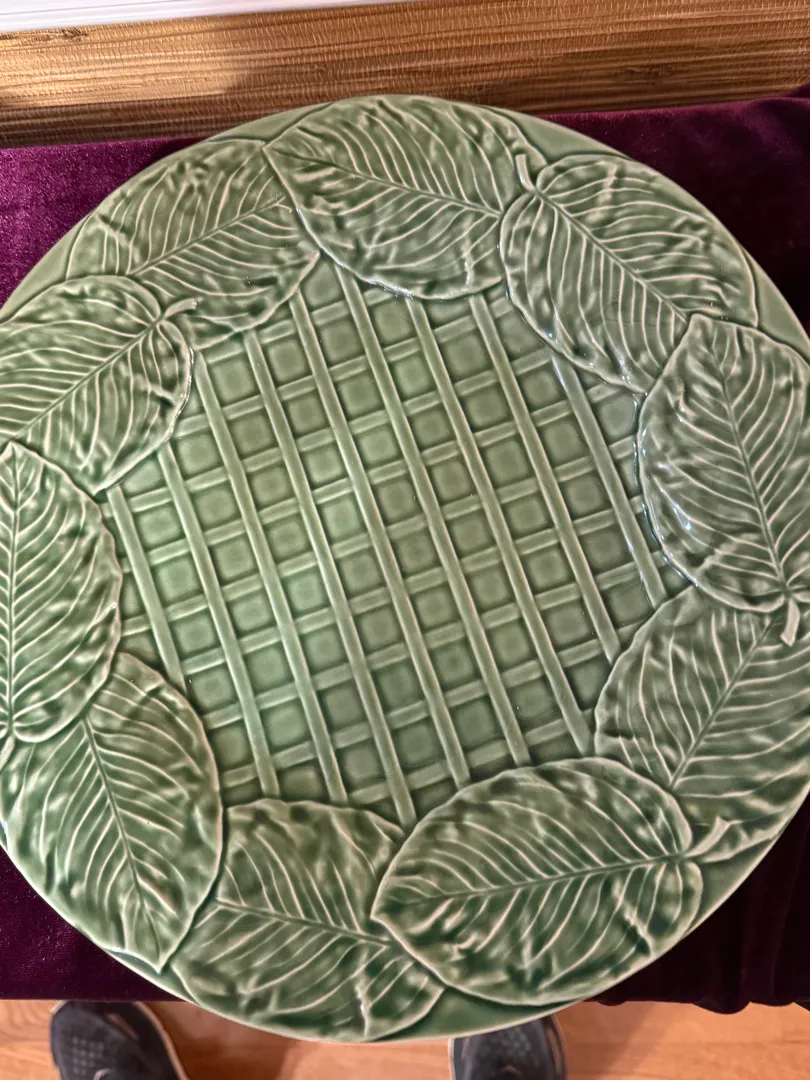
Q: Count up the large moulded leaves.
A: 10